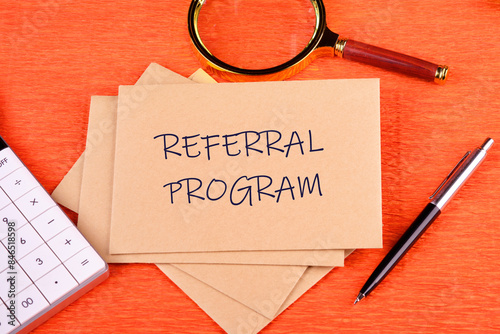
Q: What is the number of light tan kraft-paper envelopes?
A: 4